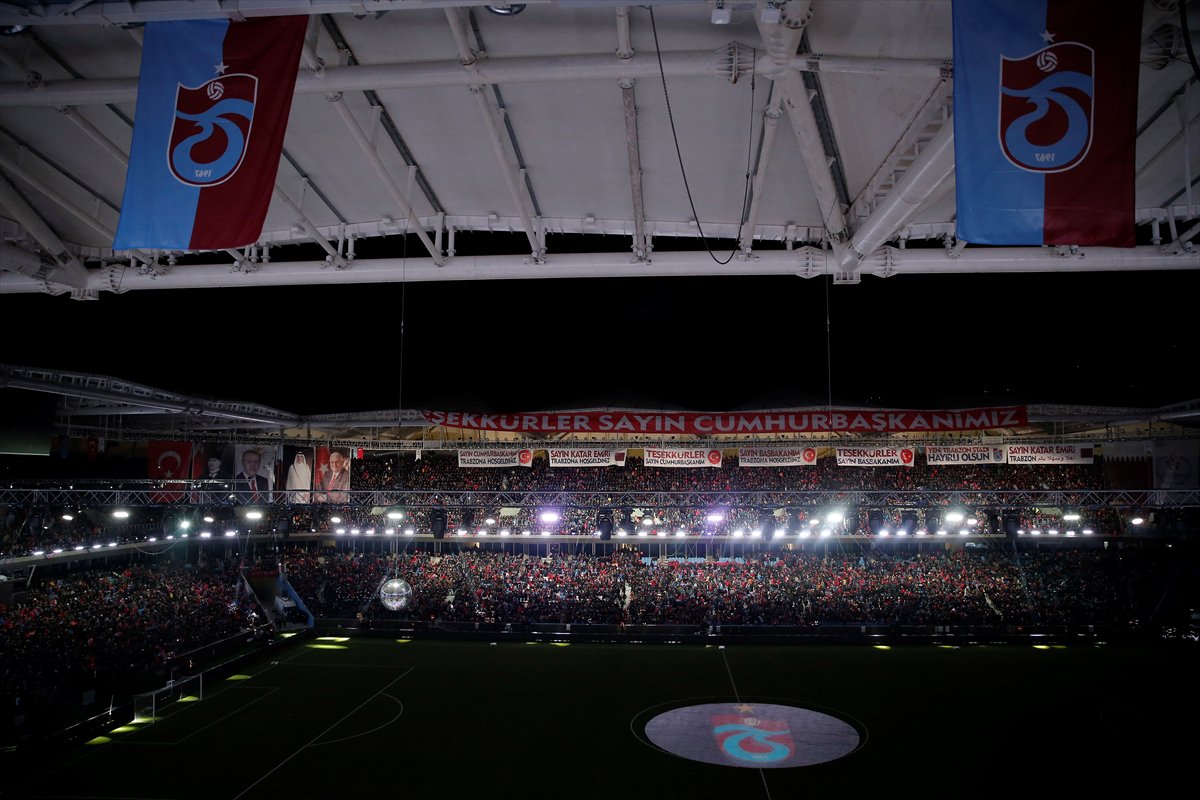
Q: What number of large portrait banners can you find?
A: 4